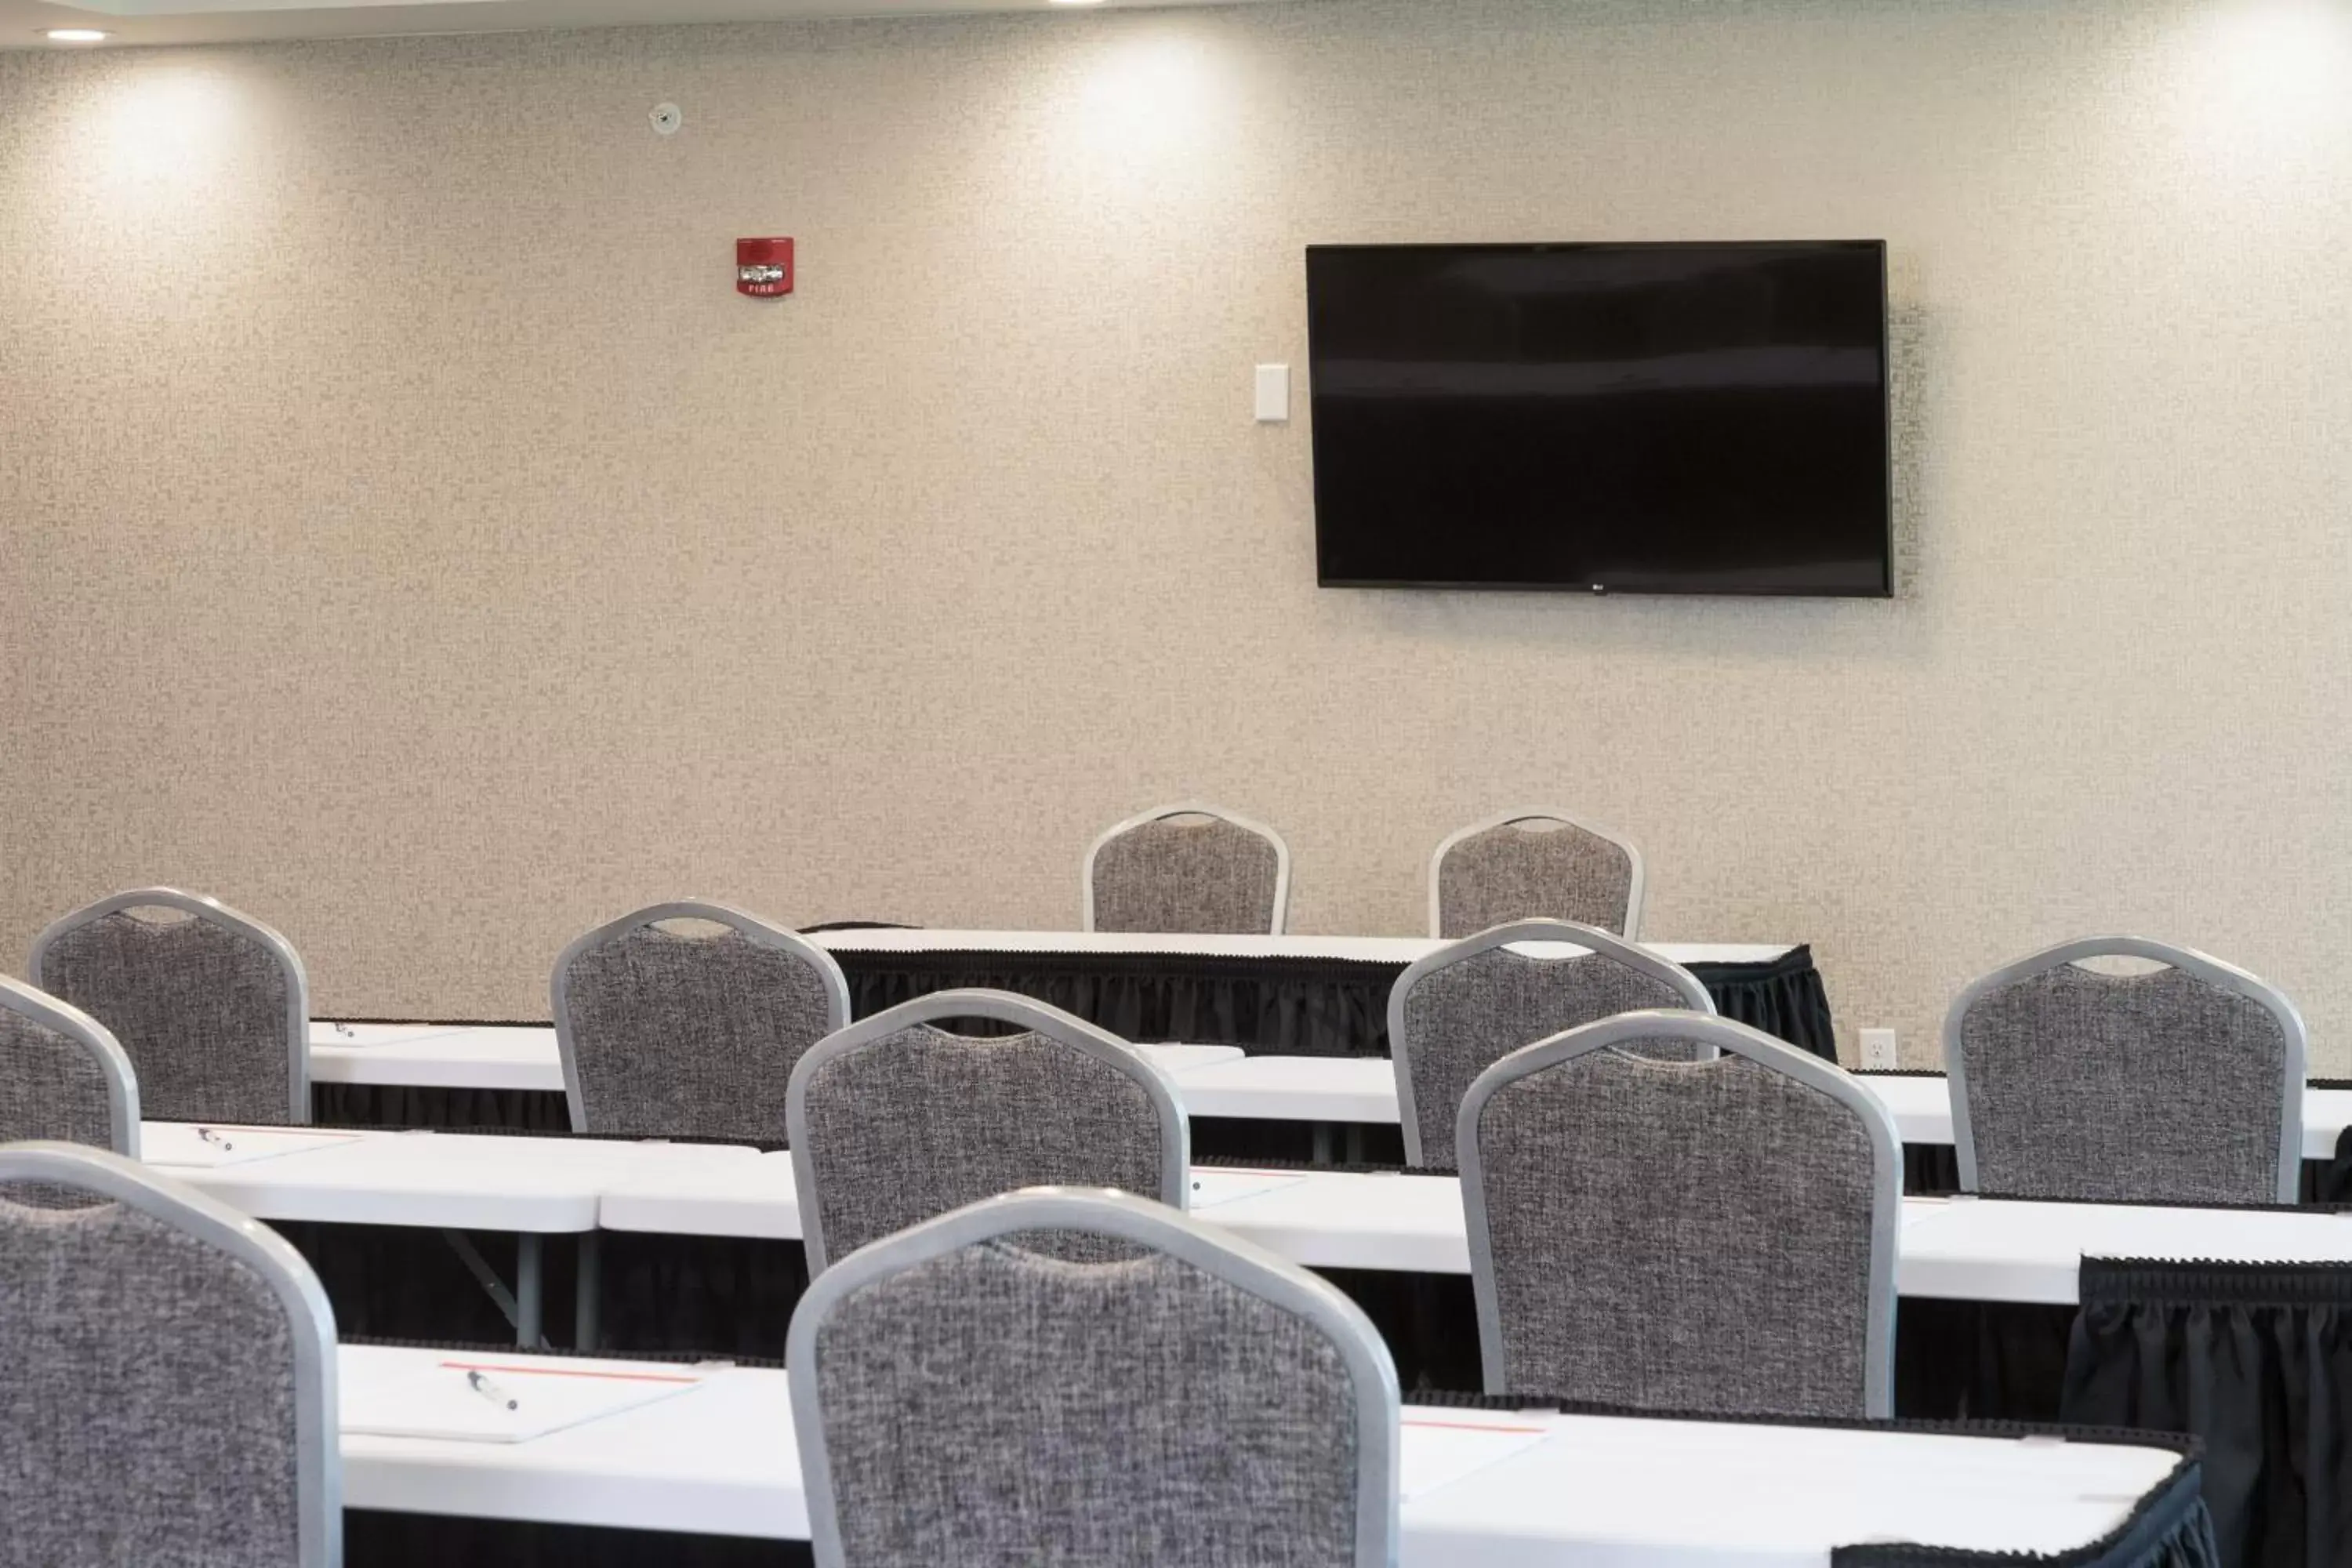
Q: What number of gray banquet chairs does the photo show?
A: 11